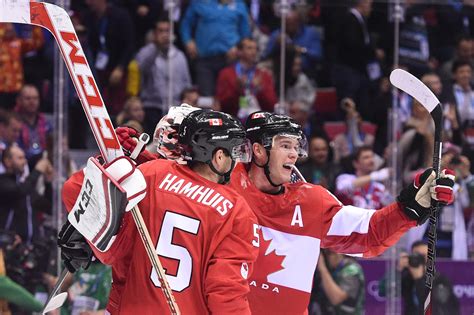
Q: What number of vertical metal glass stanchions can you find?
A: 4